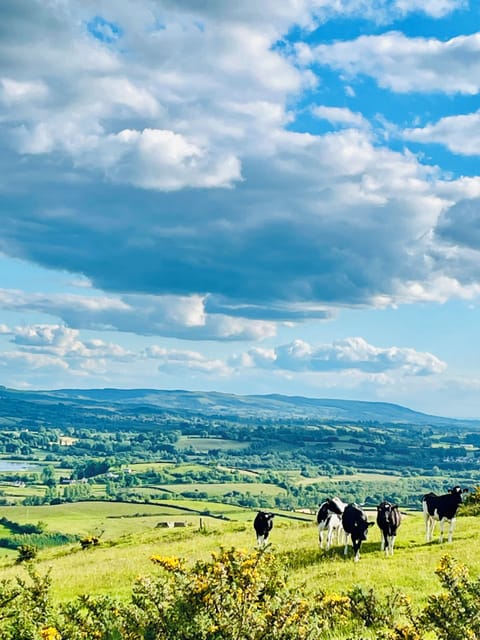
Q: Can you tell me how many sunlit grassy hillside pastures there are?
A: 1